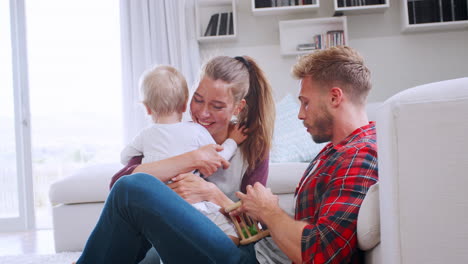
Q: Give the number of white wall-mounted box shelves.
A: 5